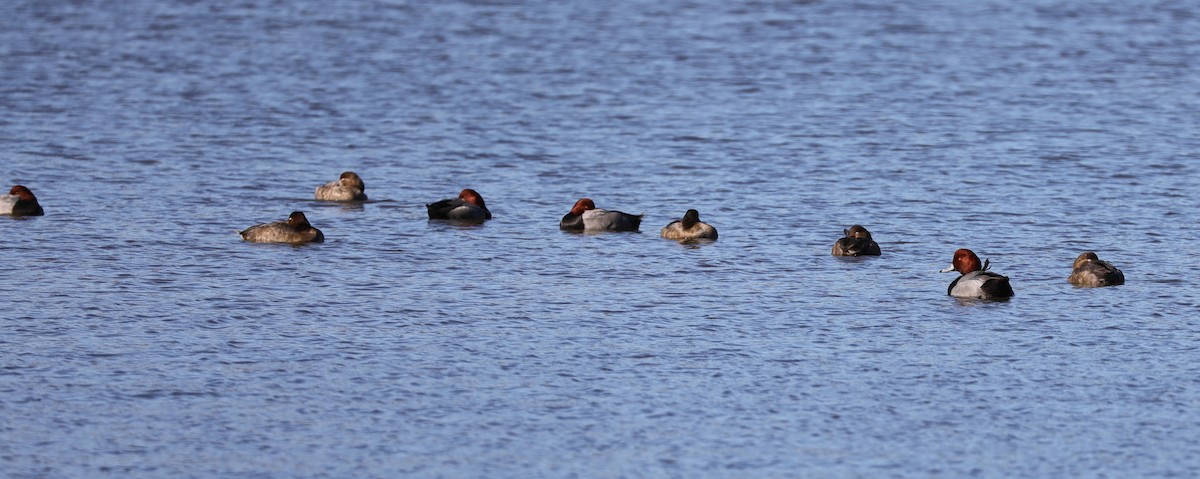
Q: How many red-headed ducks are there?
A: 4